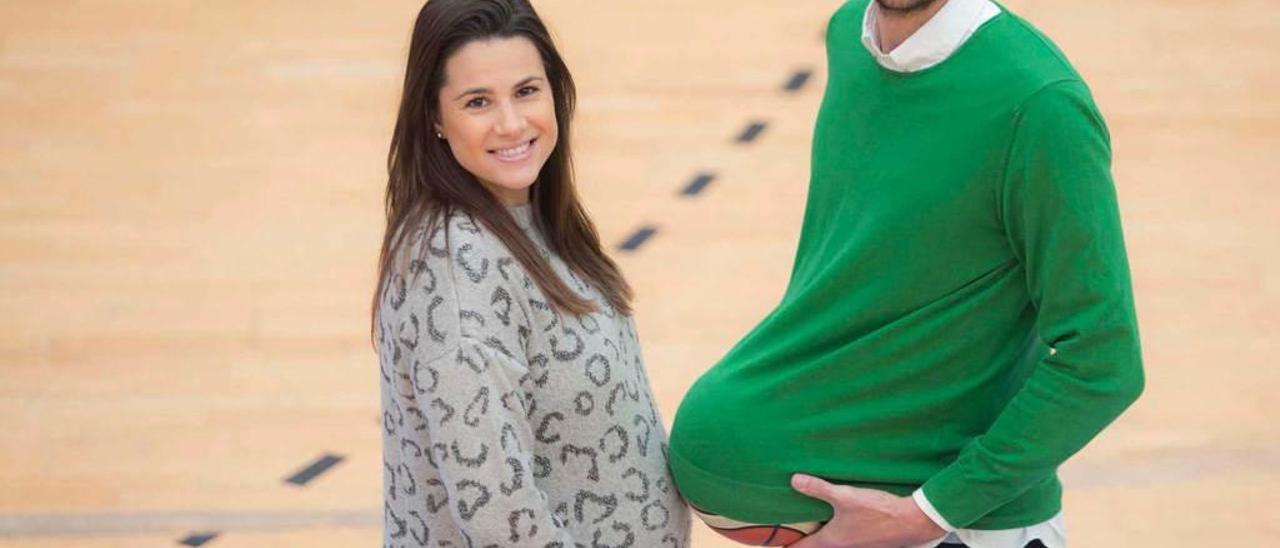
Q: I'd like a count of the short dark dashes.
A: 6